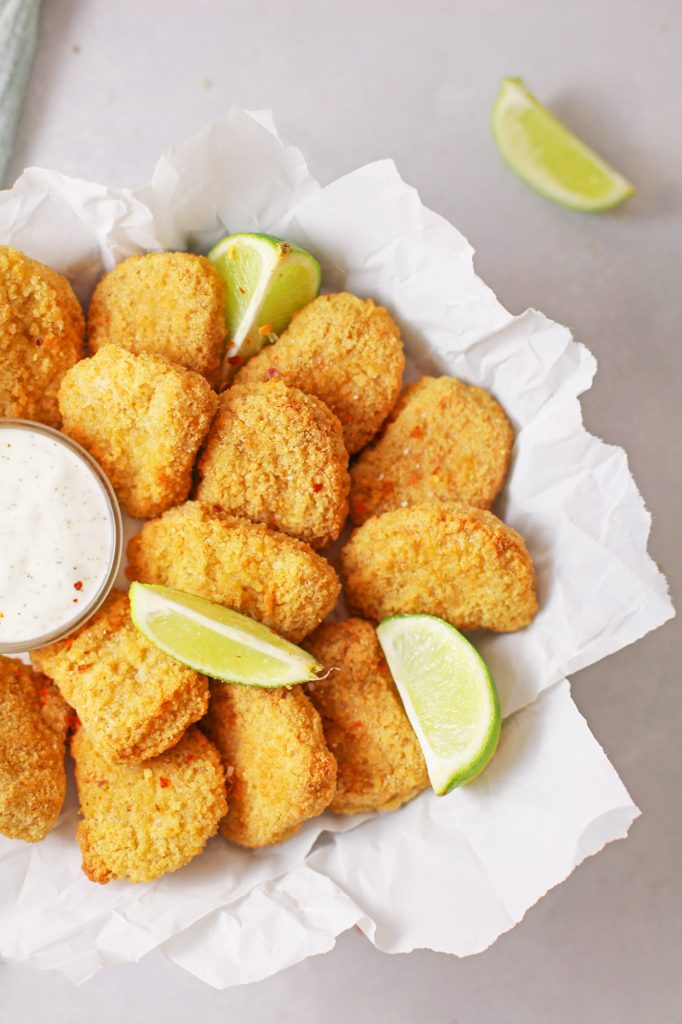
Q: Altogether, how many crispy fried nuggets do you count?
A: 13